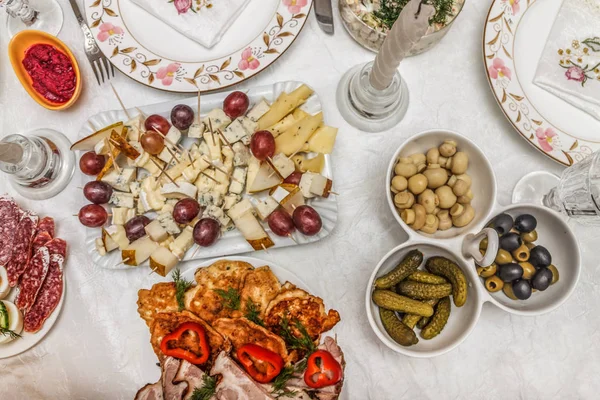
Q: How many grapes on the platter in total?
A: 14